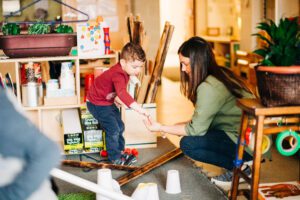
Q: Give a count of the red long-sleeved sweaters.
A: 1